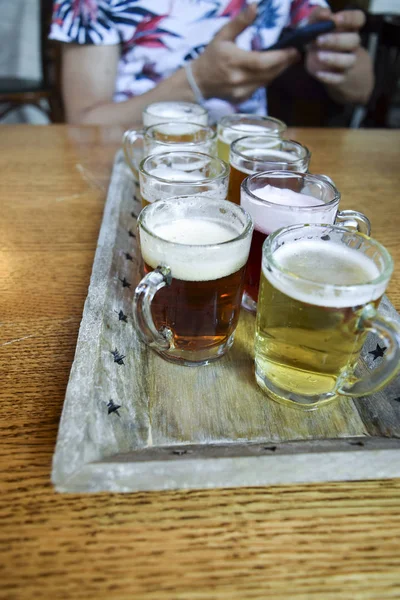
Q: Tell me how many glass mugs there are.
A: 8